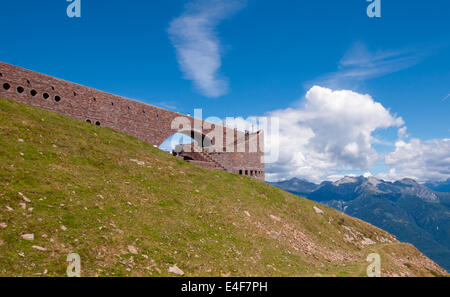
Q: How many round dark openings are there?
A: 7